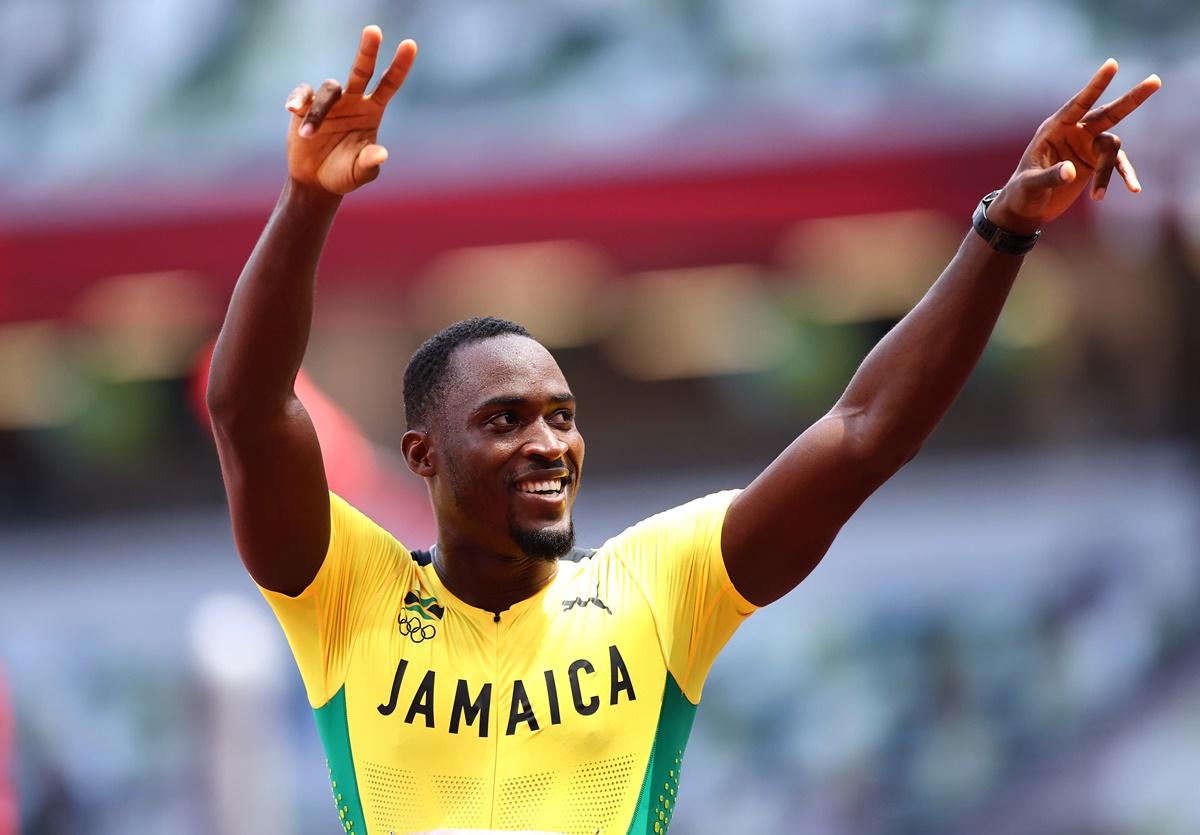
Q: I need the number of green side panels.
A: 2